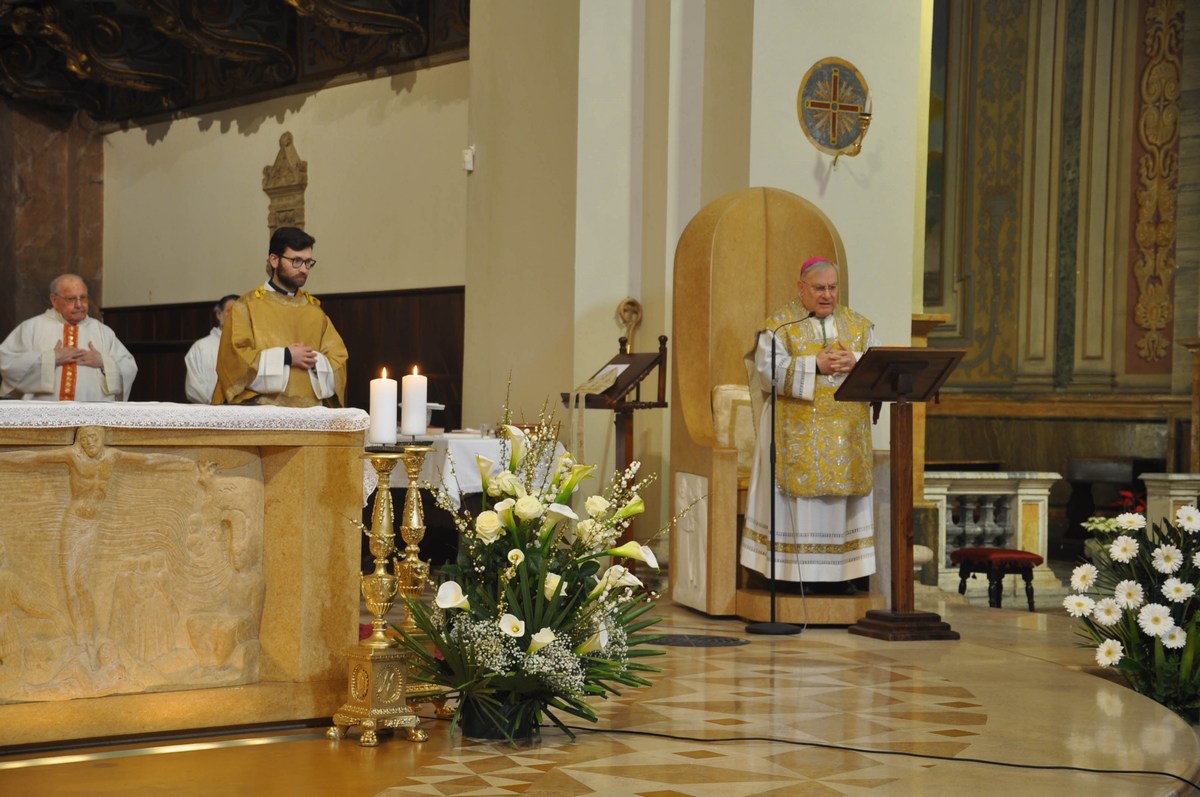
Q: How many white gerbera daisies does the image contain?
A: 13